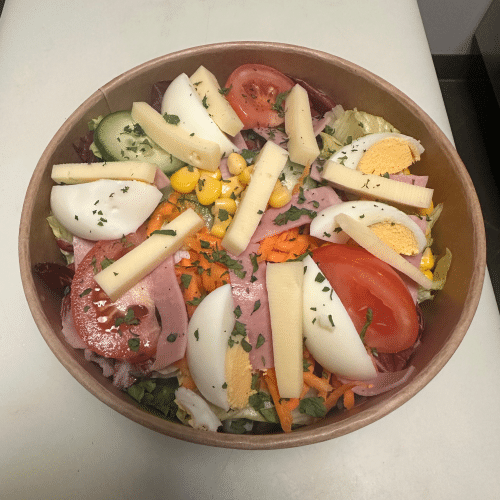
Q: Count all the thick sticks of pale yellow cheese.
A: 9